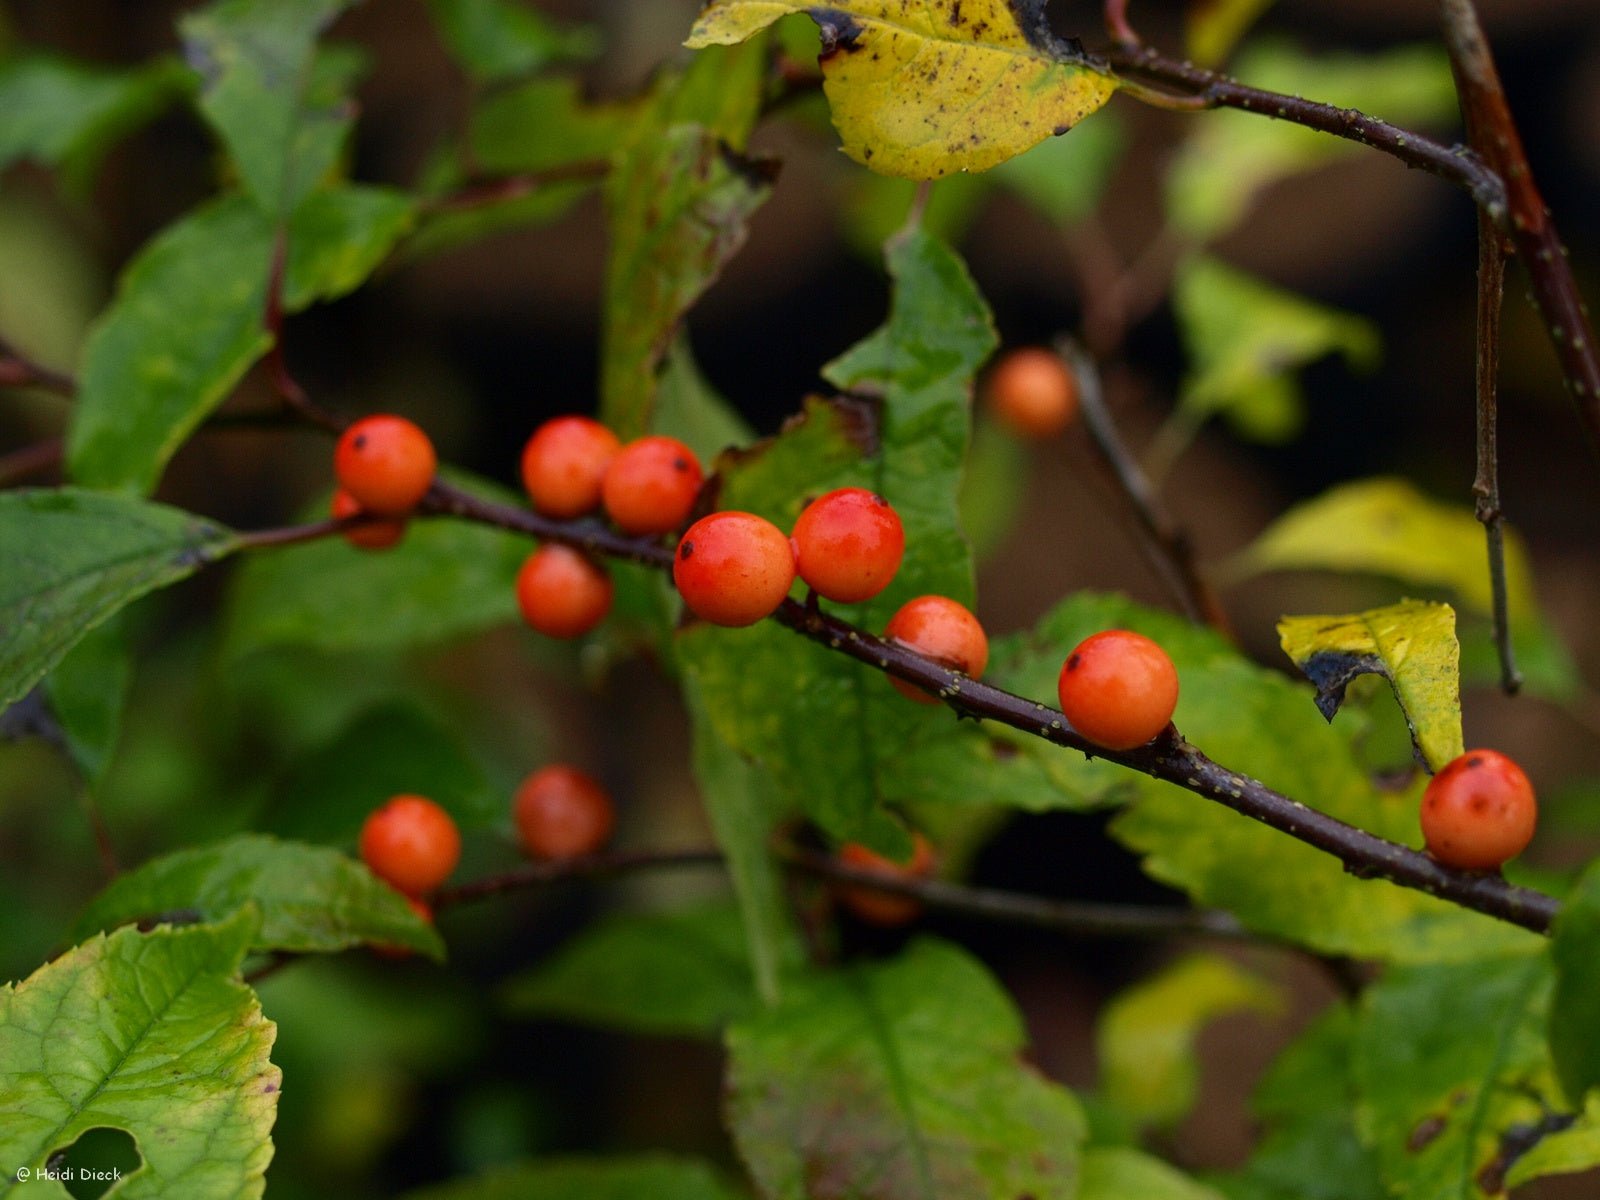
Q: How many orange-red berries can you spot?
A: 15